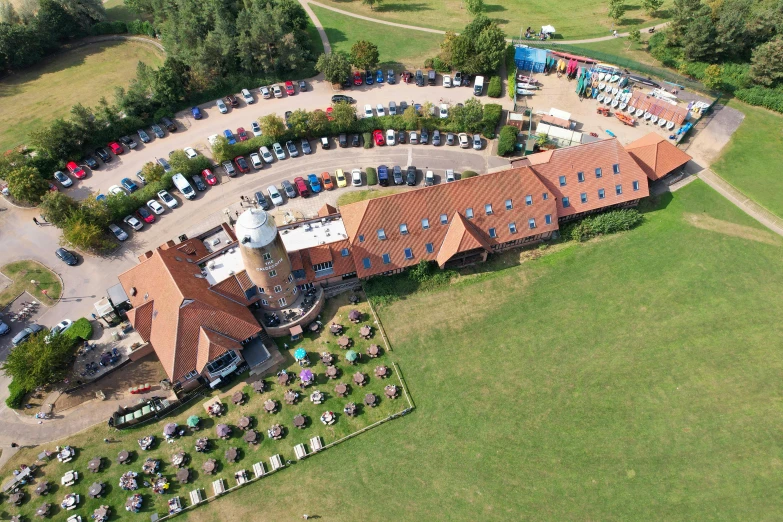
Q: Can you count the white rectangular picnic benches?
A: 8